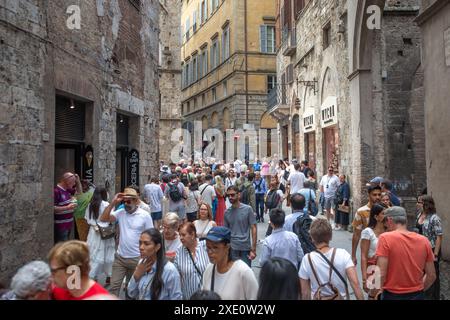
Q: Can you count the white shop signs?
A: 2